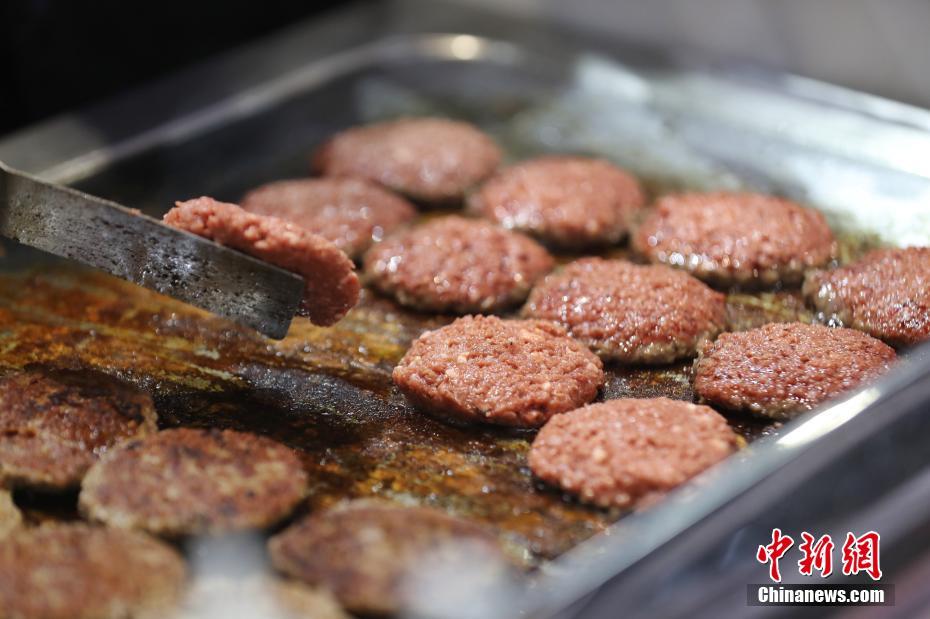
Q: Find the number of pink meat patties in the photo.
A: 11